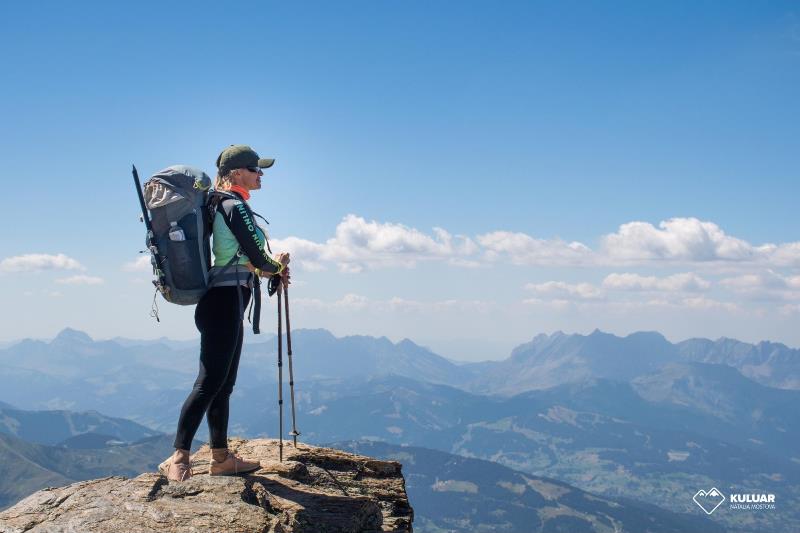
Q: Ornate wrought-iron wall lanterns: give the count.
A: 0